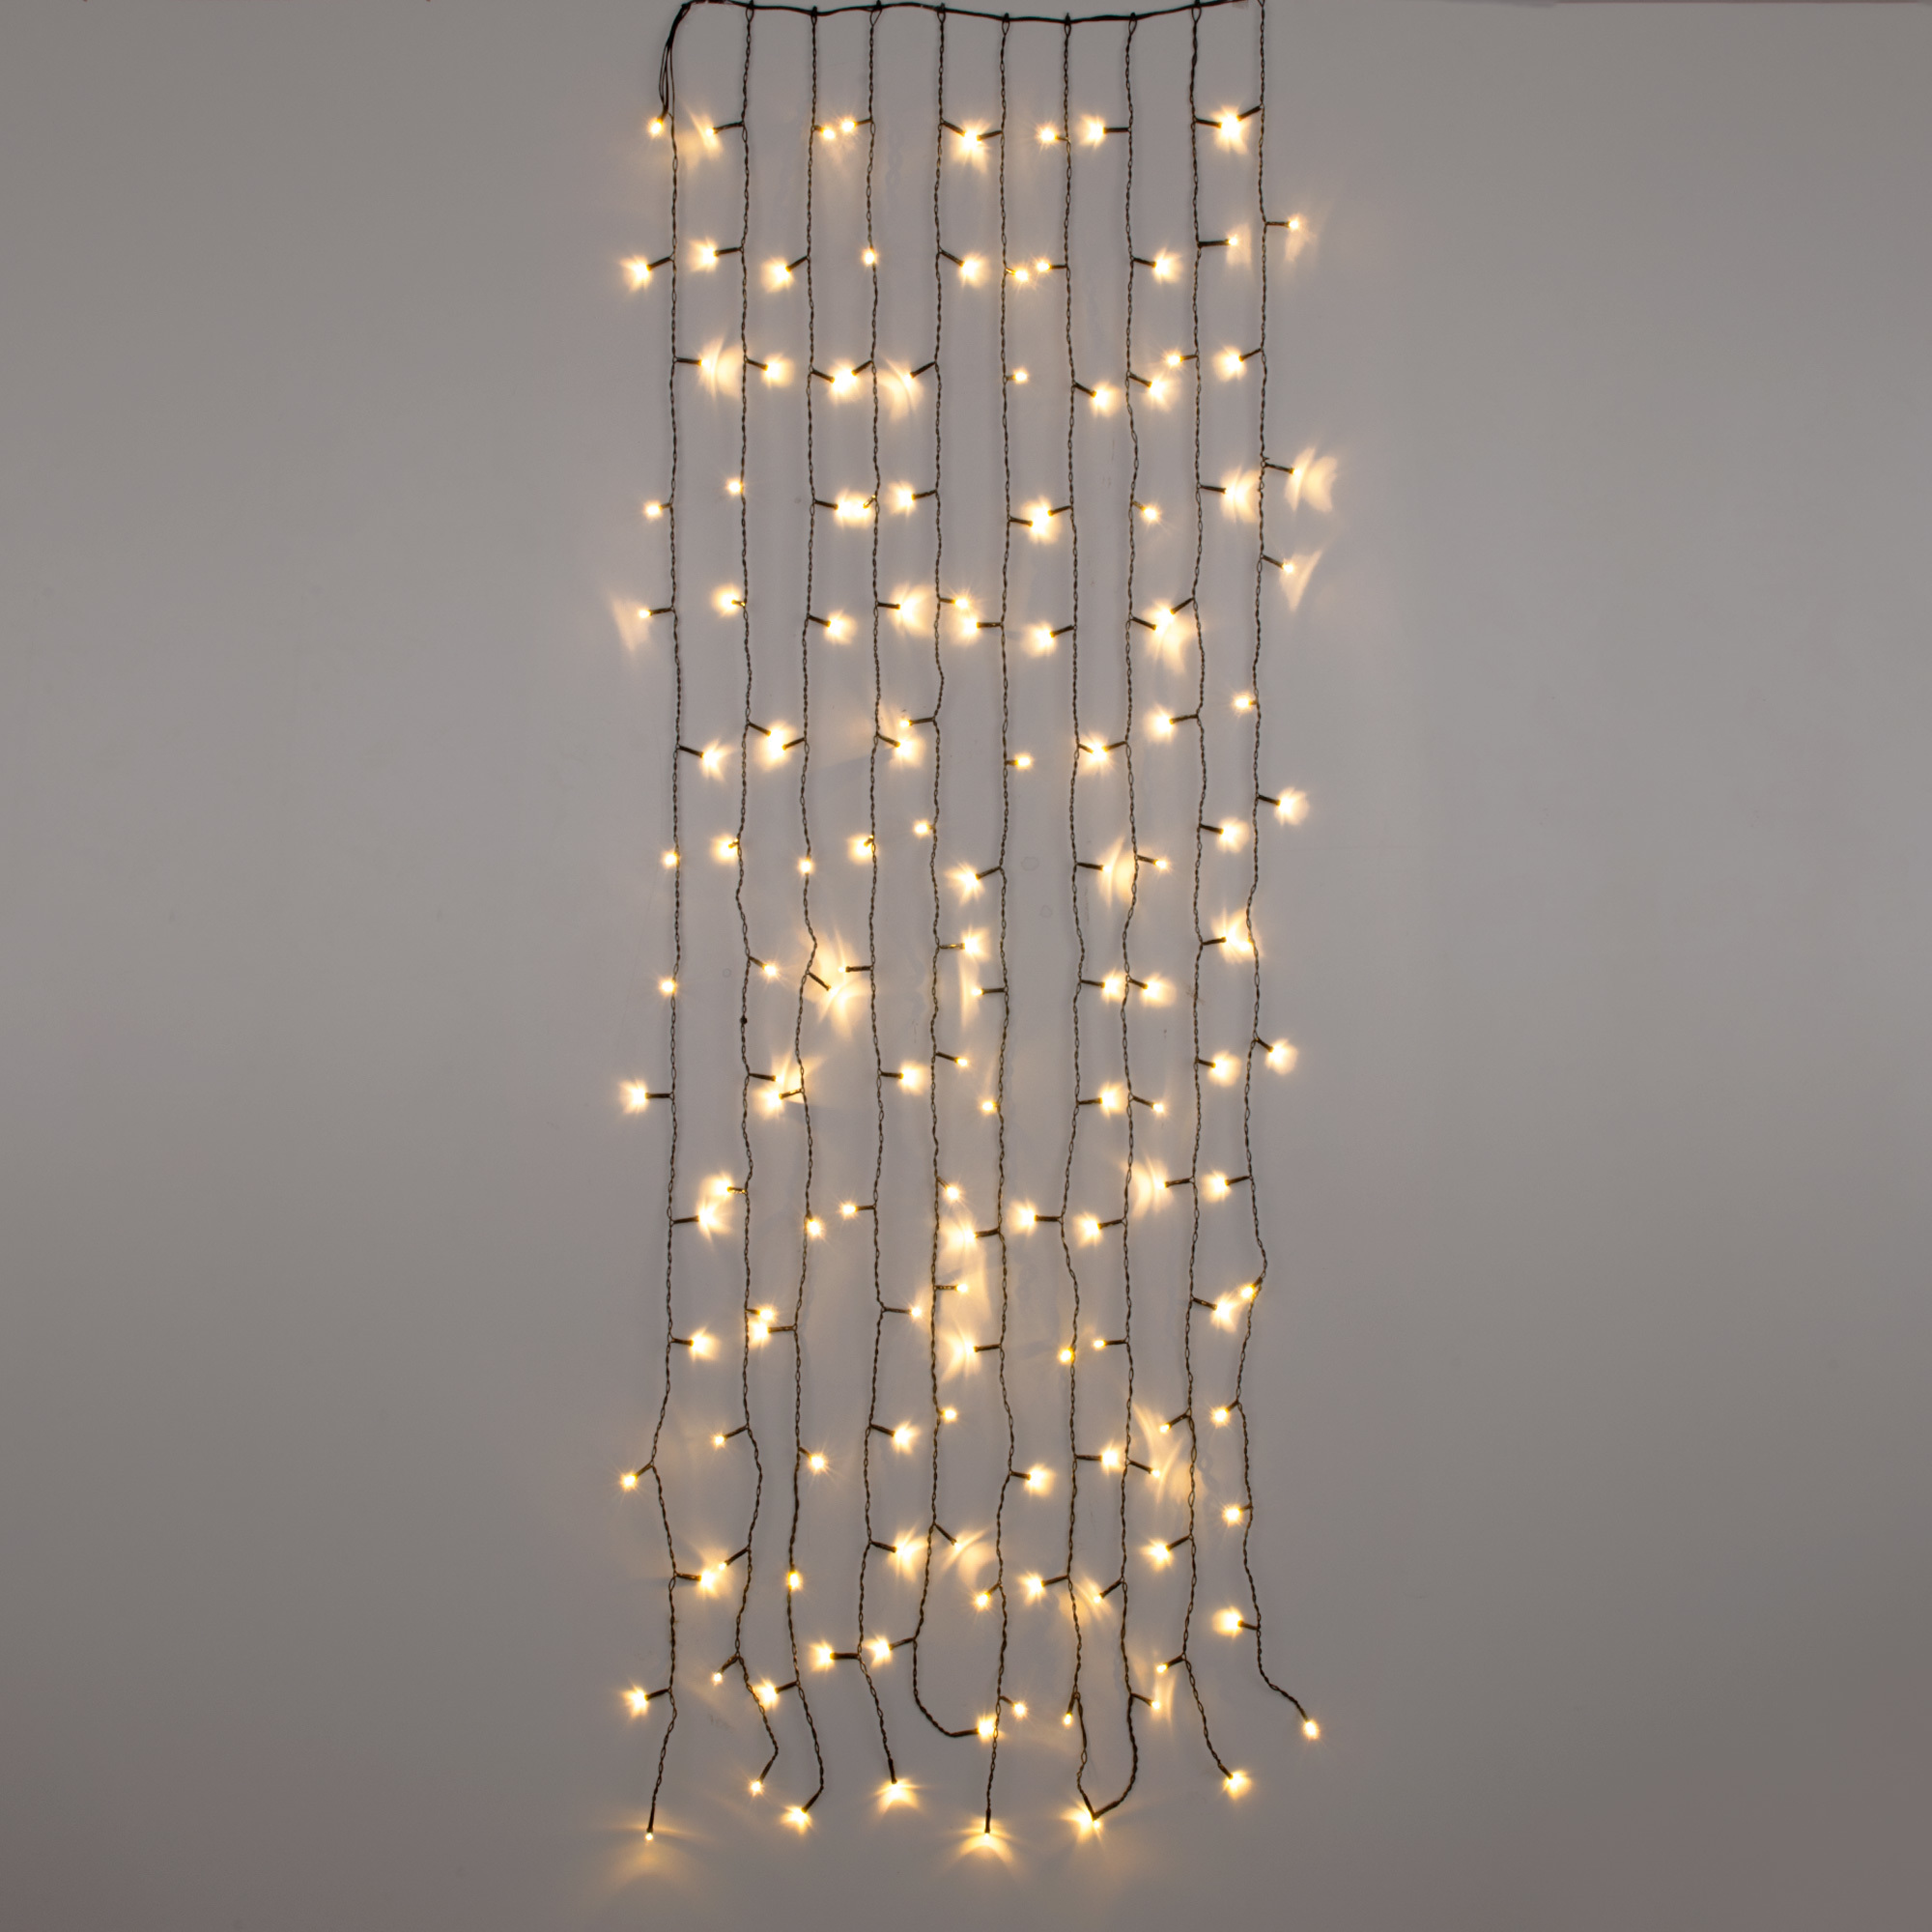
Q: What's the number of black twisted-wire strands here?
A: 10